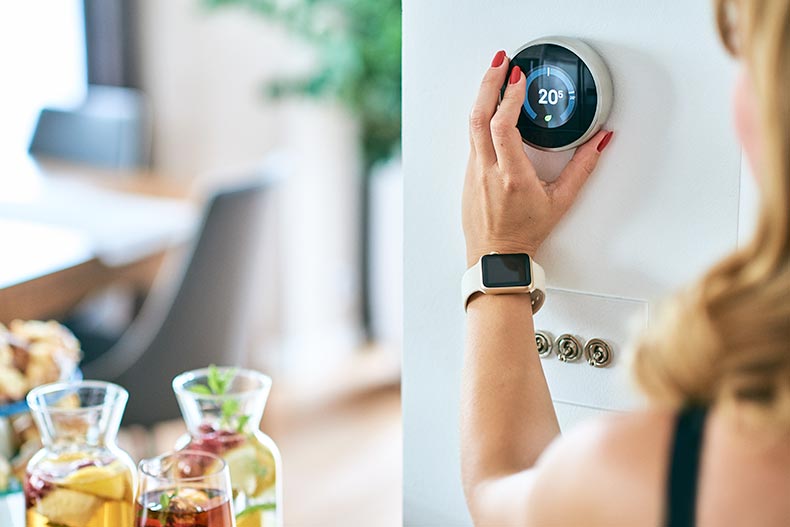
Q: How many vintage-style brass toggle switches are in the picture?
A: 3